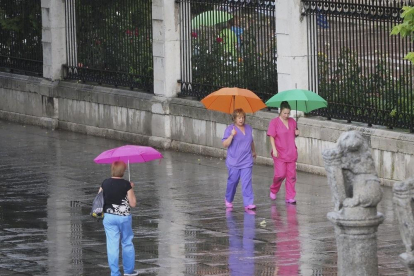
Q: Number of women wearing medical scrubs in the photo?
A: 2